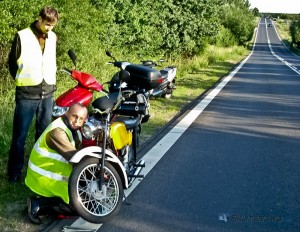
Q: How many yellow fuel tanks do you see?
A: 1